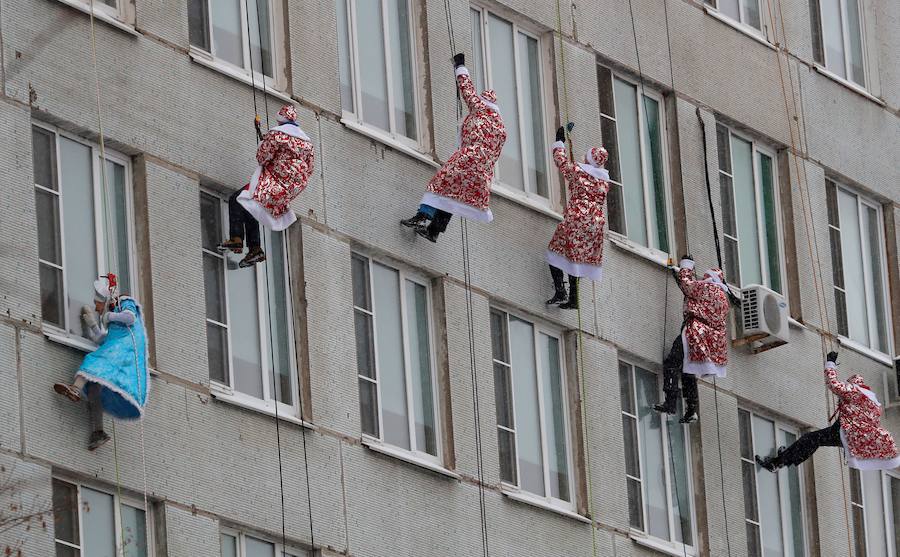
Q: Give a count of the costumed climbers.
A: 6